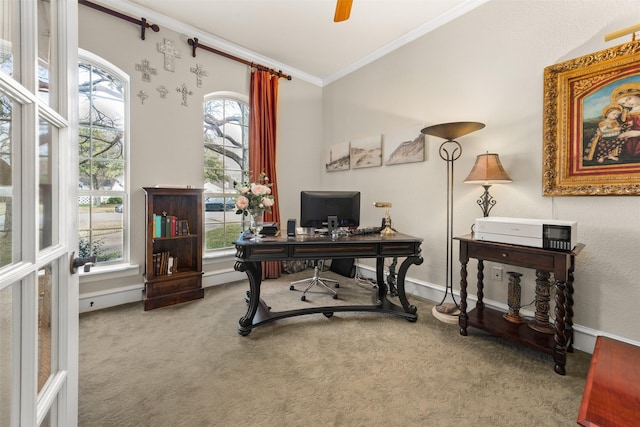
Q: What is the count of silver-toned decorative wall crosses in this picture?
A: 6